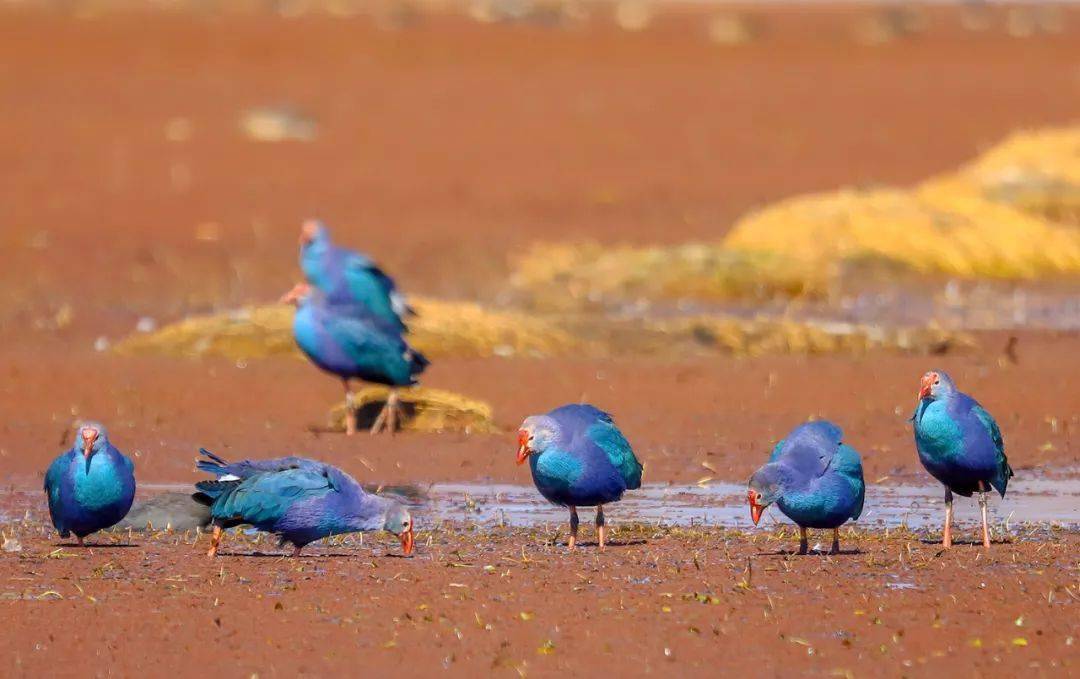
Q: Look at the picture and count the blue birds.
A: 7